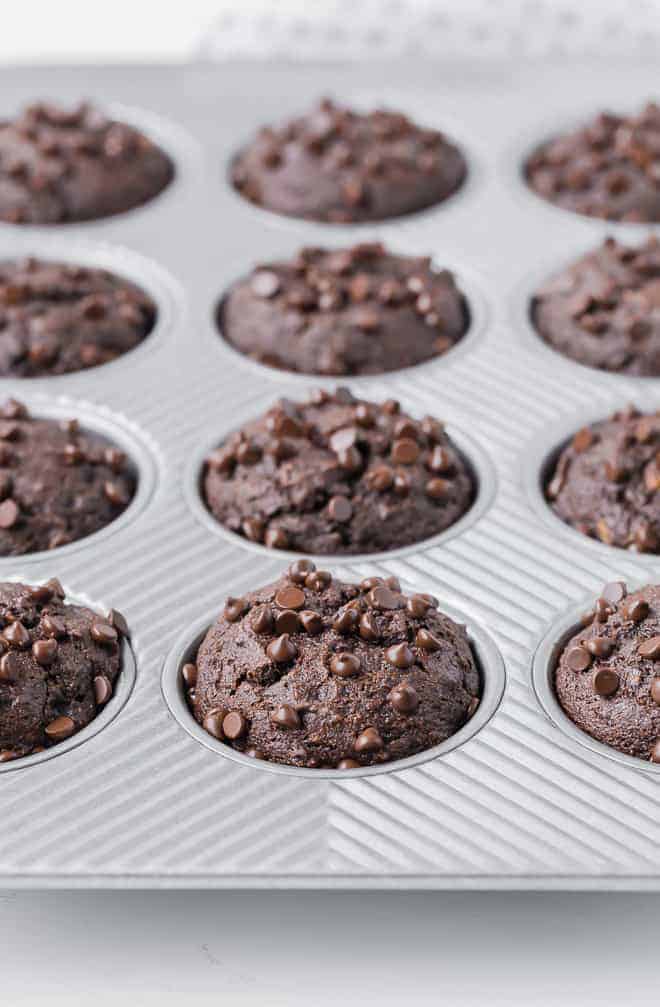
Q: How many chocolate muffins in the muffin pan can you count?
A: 12